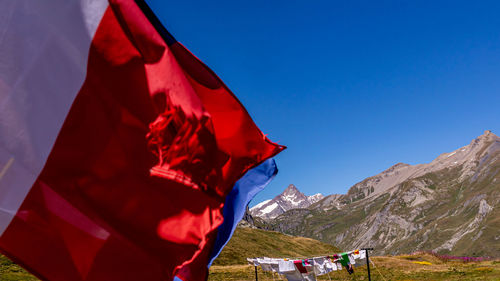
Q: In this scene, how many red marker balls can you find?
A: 0